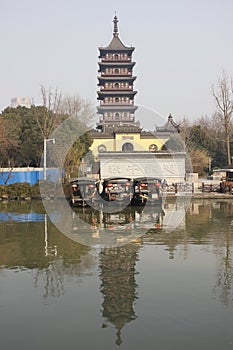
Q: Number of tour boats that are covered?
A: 3